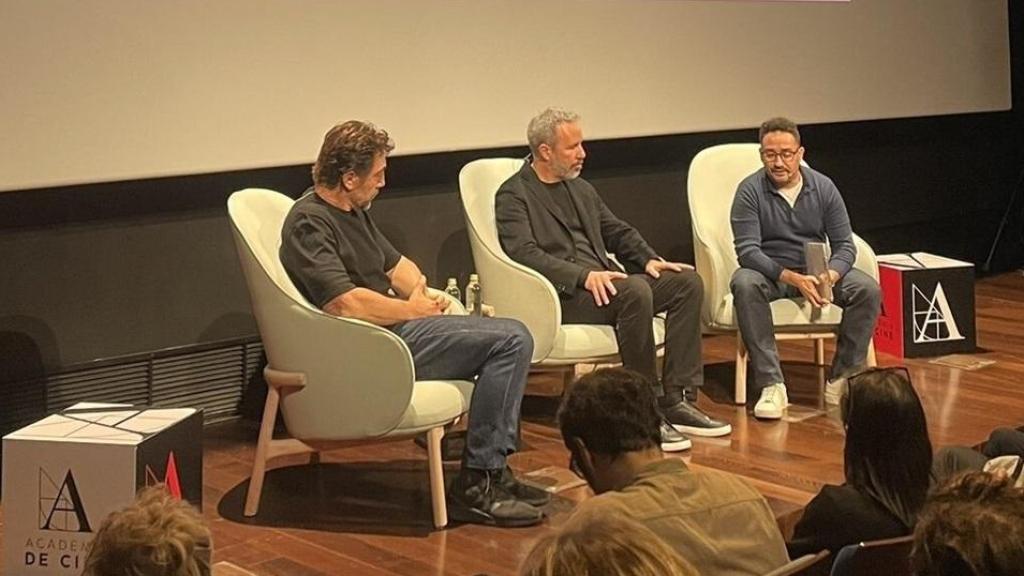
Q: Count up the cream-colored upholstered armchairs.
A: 3